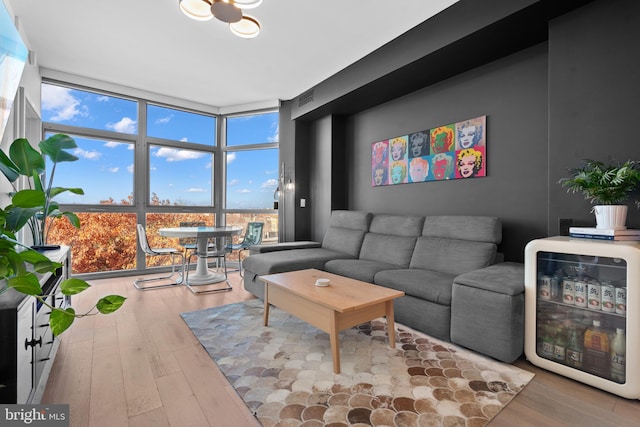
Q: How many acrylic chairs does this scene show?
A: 4